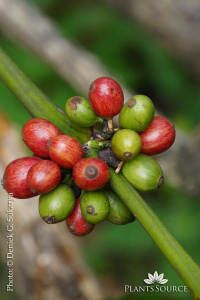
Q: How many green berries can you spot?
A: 7